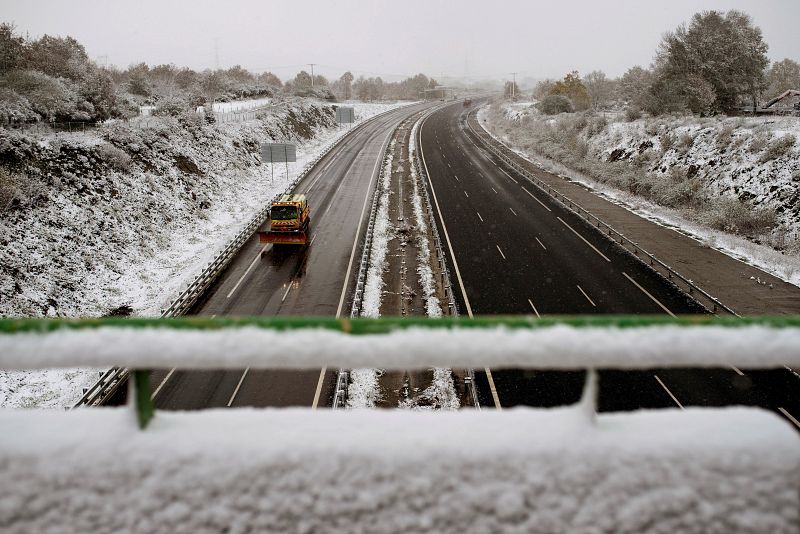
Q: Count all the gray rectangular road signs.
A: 2